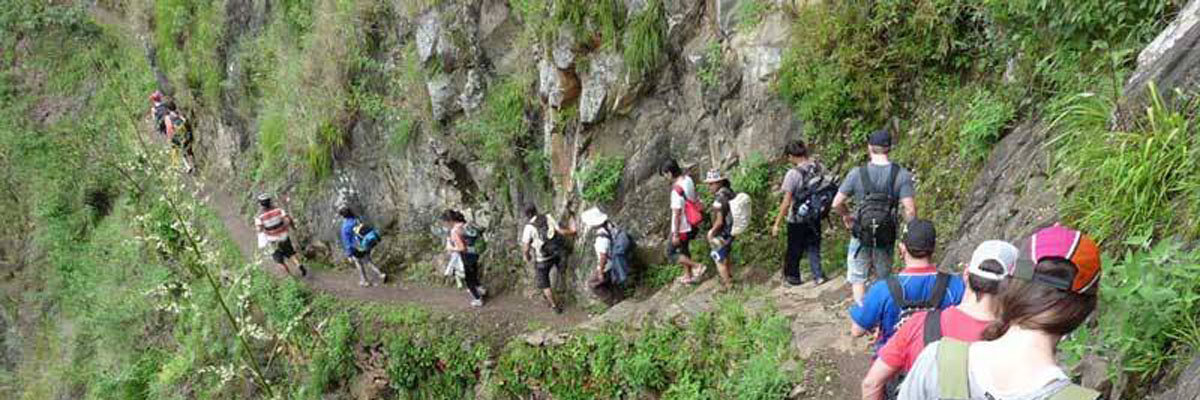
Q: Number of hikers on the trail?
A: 14